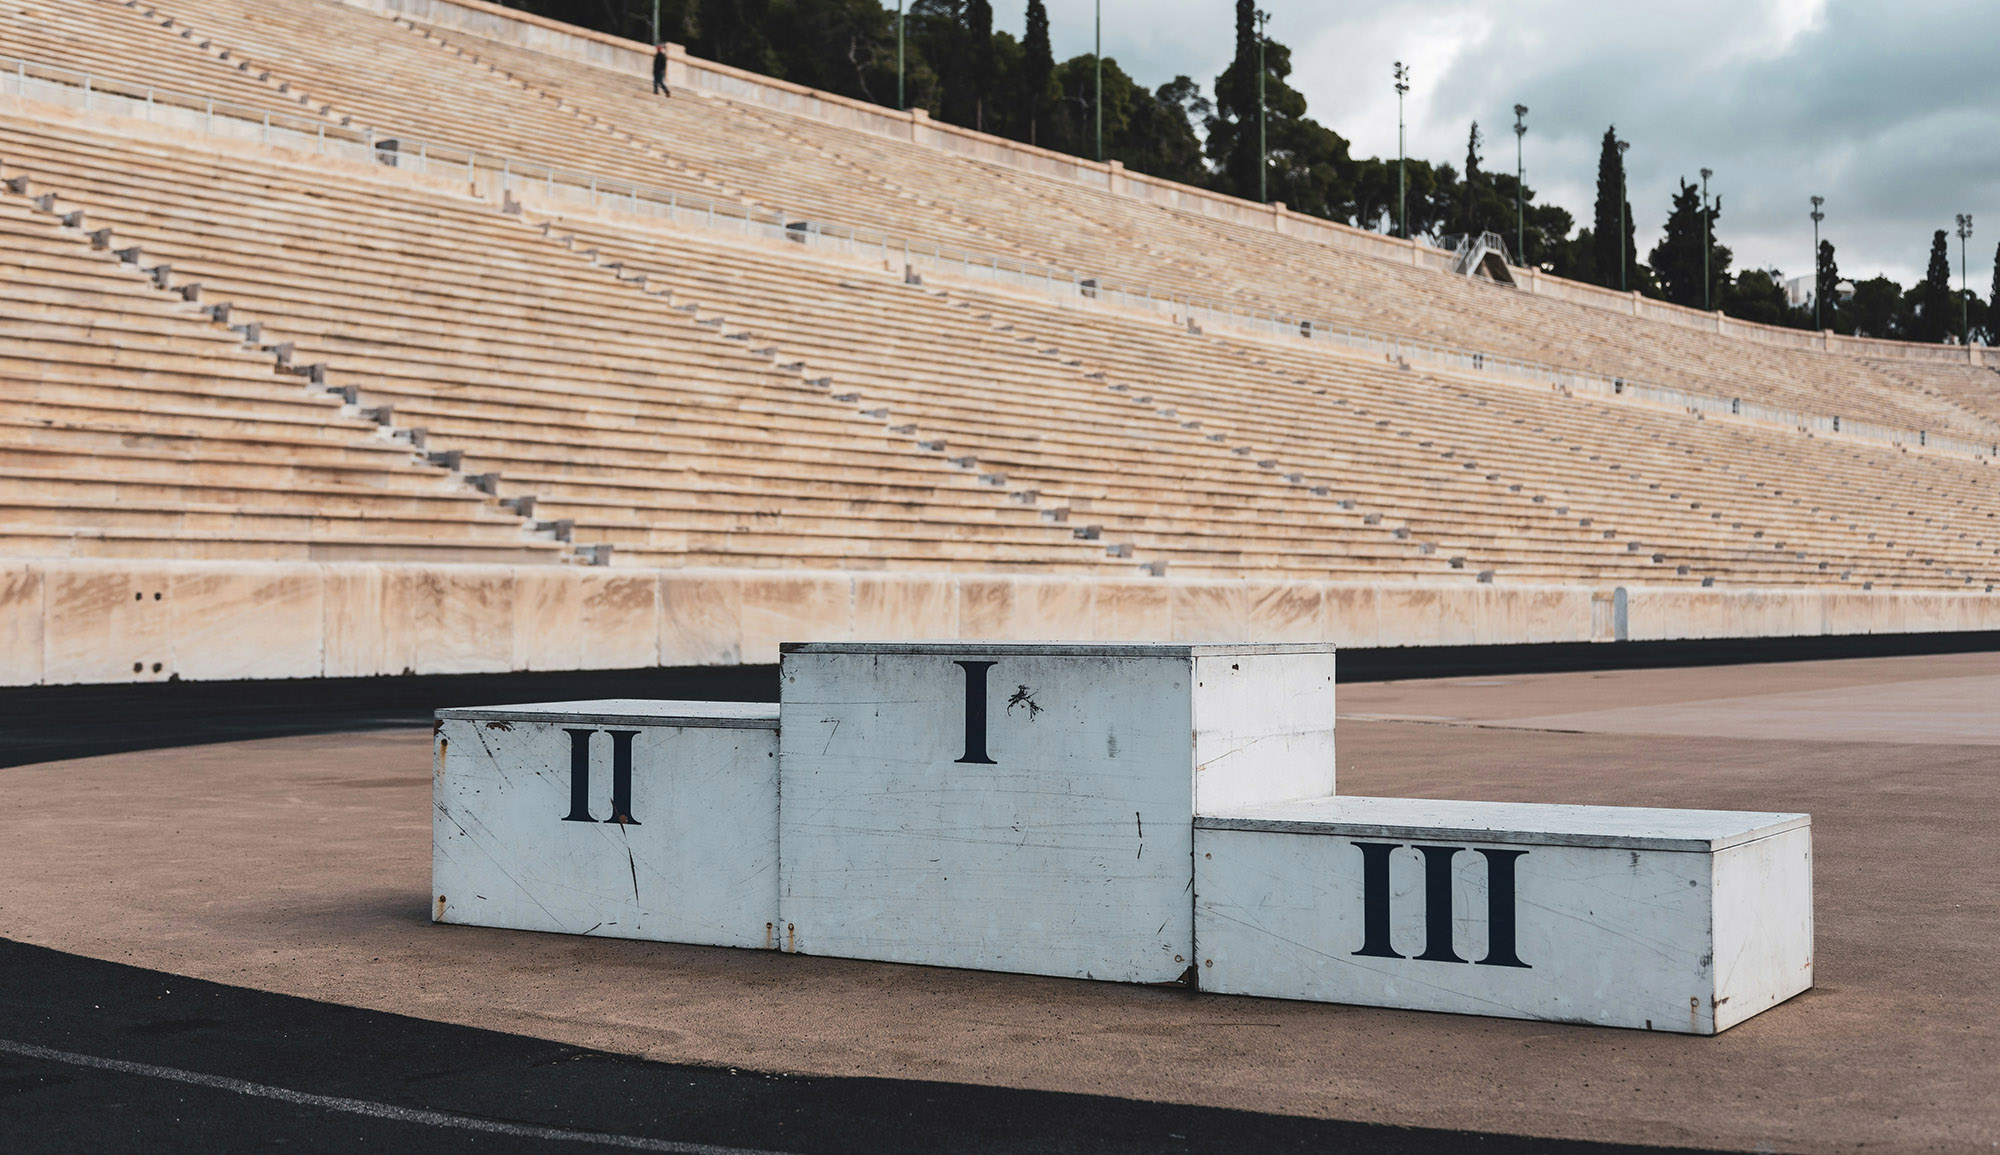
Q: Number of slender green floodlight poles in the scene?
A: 10